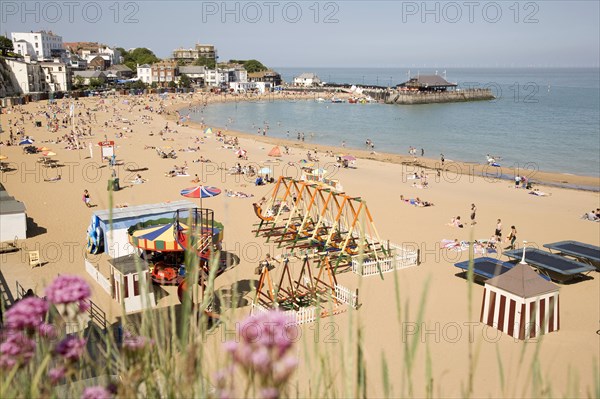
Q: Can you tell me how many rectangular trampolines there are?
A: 3